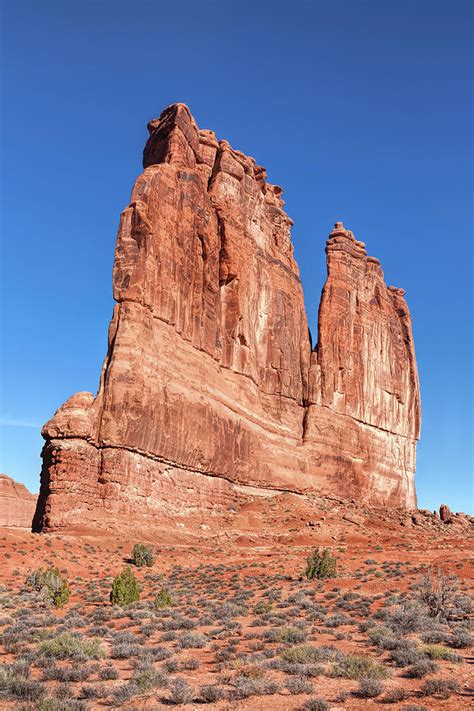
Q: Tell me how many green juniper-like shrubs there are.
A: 5